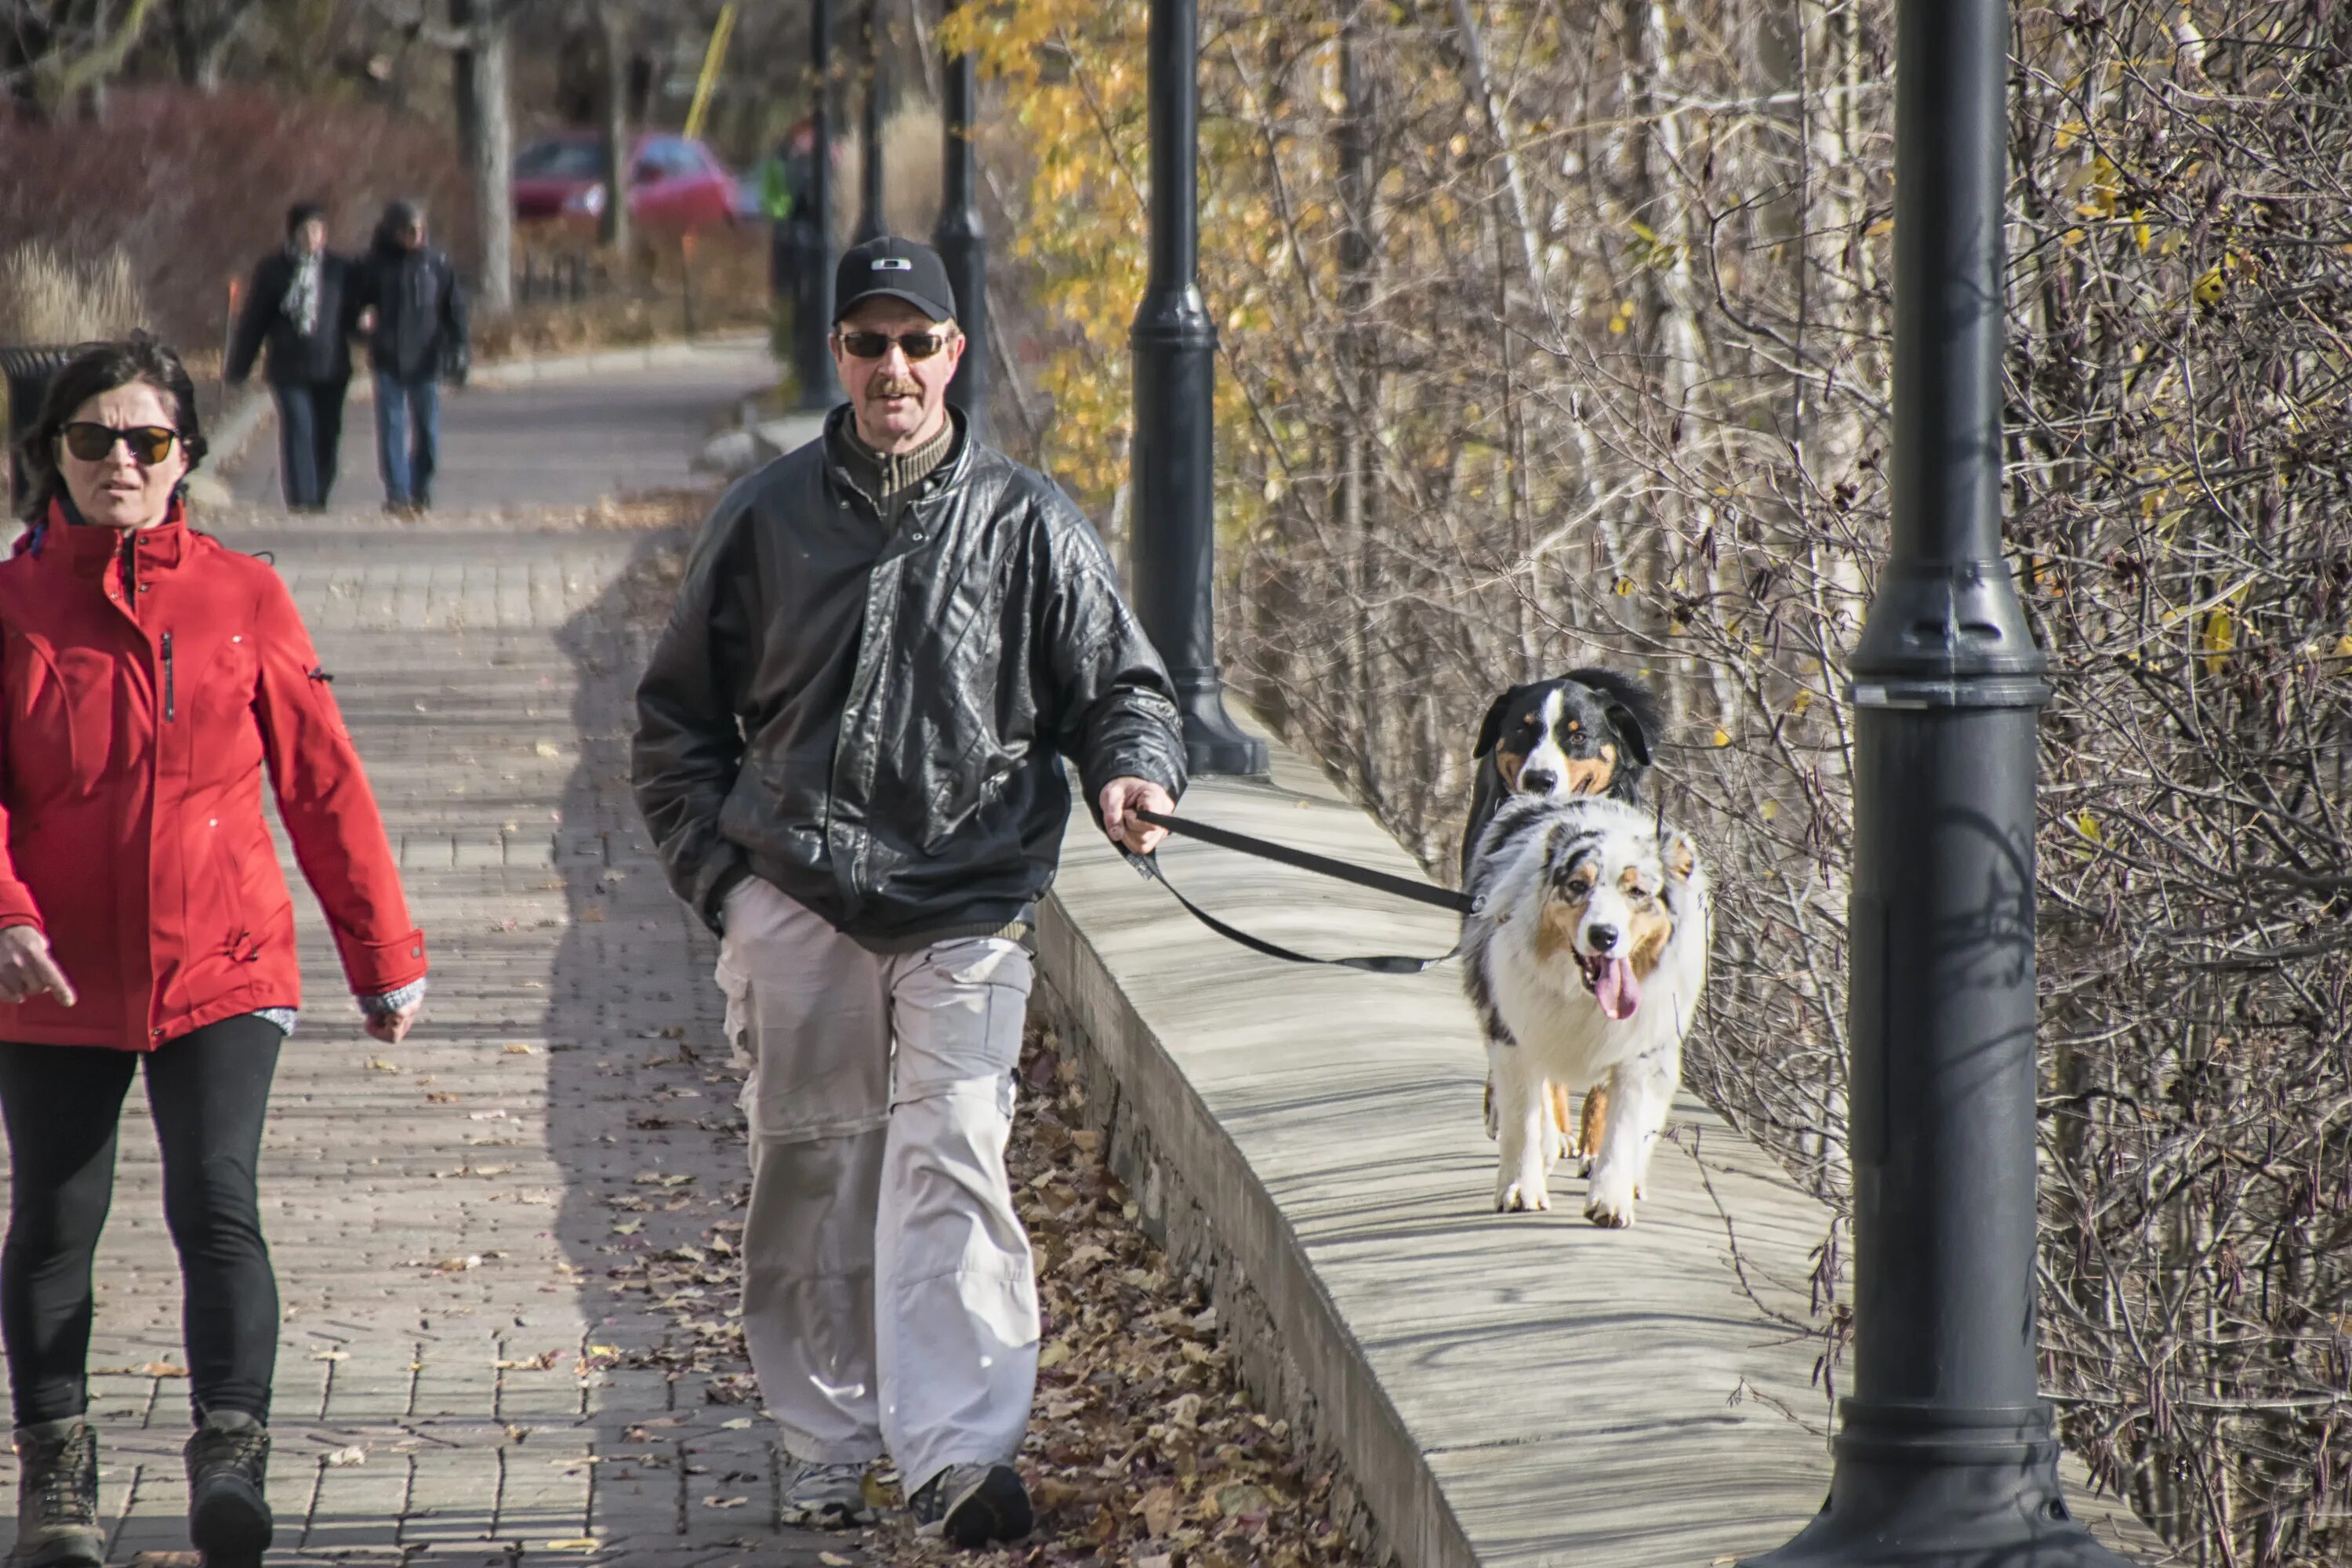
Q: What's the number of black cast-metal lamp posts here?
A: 5